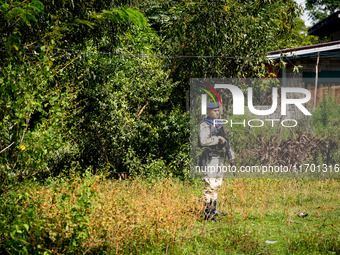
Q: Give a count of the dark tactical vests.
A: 1